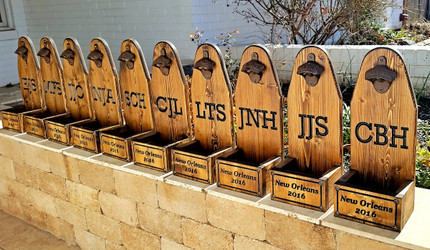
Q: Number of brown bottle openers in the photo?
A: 10